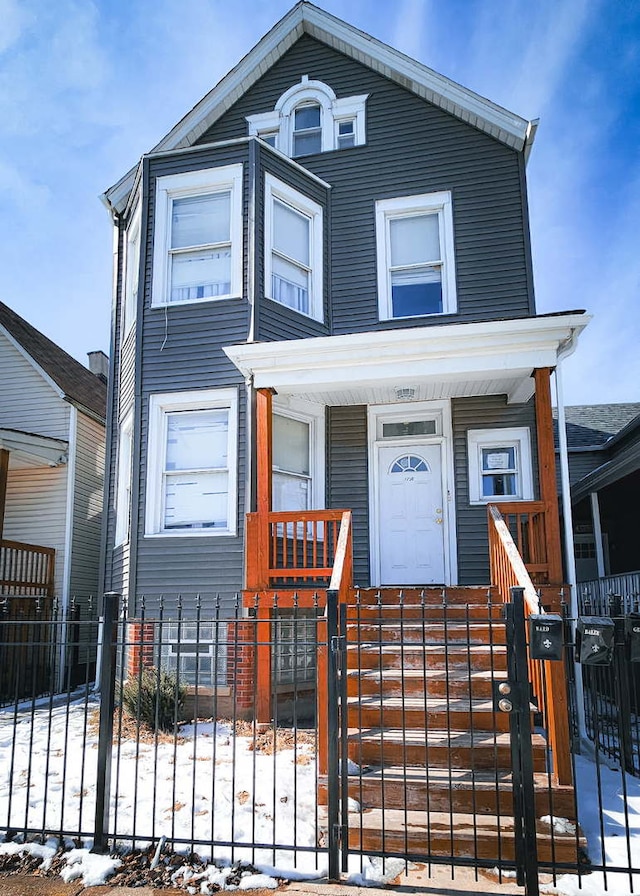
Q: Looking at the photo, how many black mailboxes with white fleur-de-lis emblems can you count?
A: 2